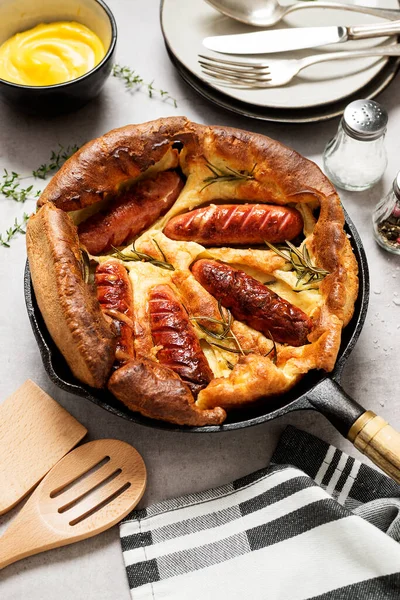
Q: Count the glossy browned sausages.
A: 5